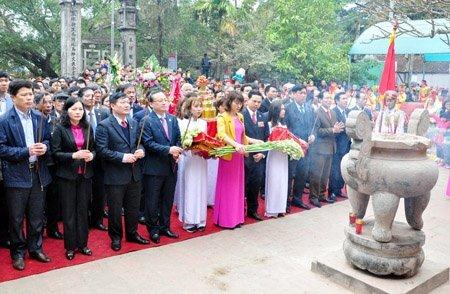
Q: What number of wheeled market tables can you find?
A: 0